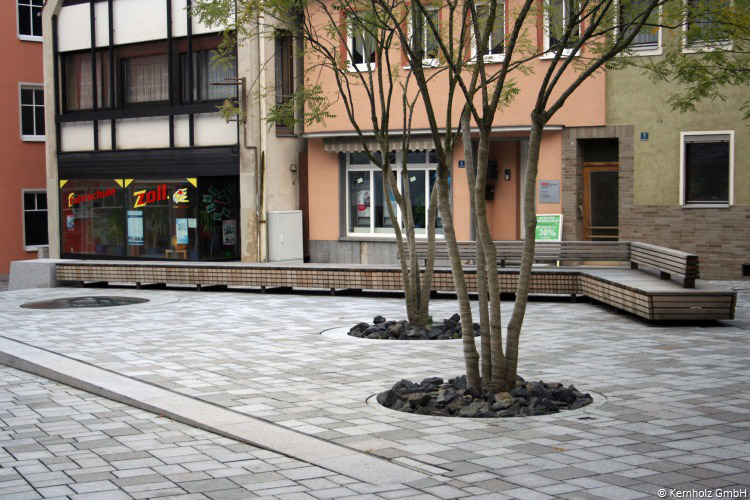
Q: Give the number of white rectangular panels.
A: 10